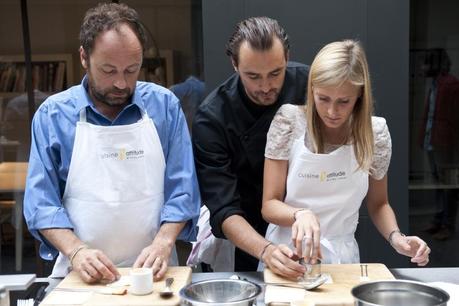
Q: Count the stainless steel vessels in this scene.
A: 2